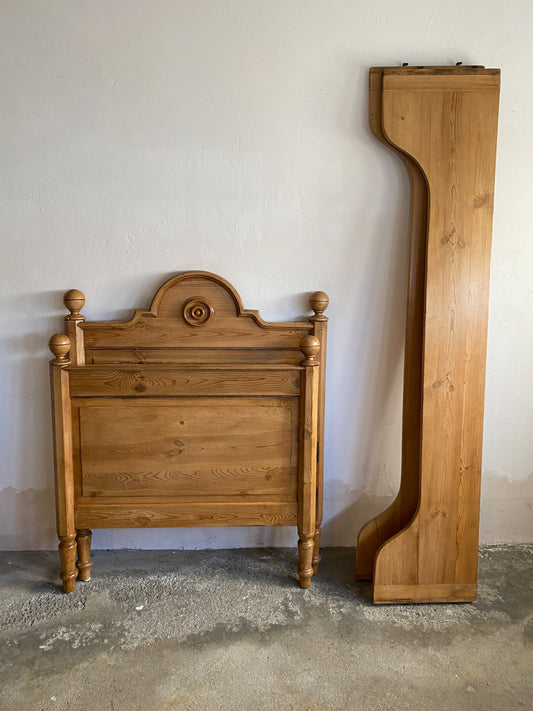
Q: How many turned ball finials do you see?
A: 4